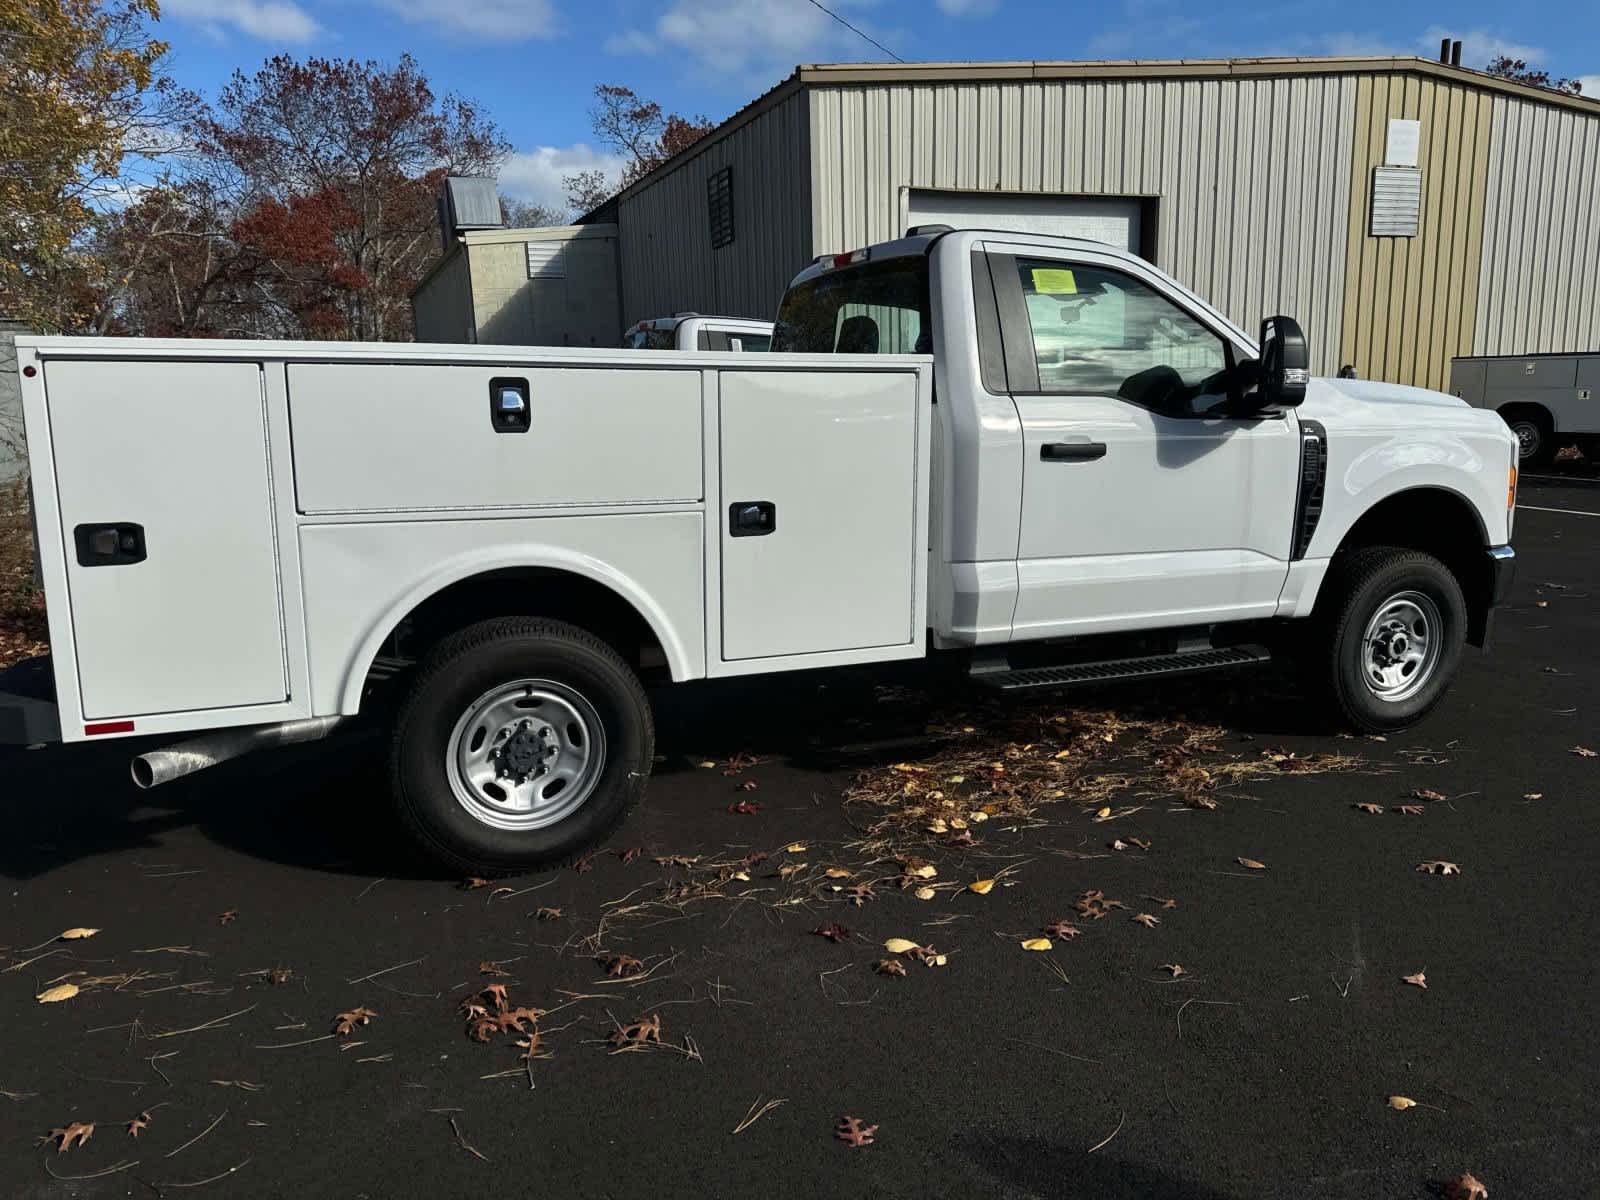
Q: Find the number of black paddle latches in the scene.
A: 3